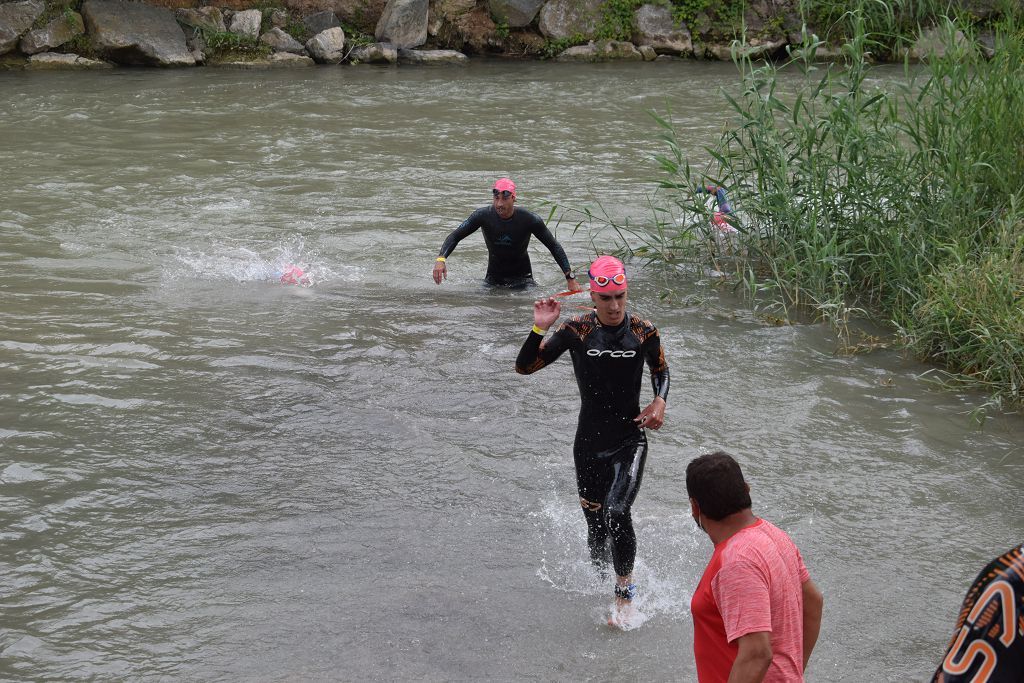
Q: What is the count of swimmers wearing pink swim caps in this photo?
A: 4